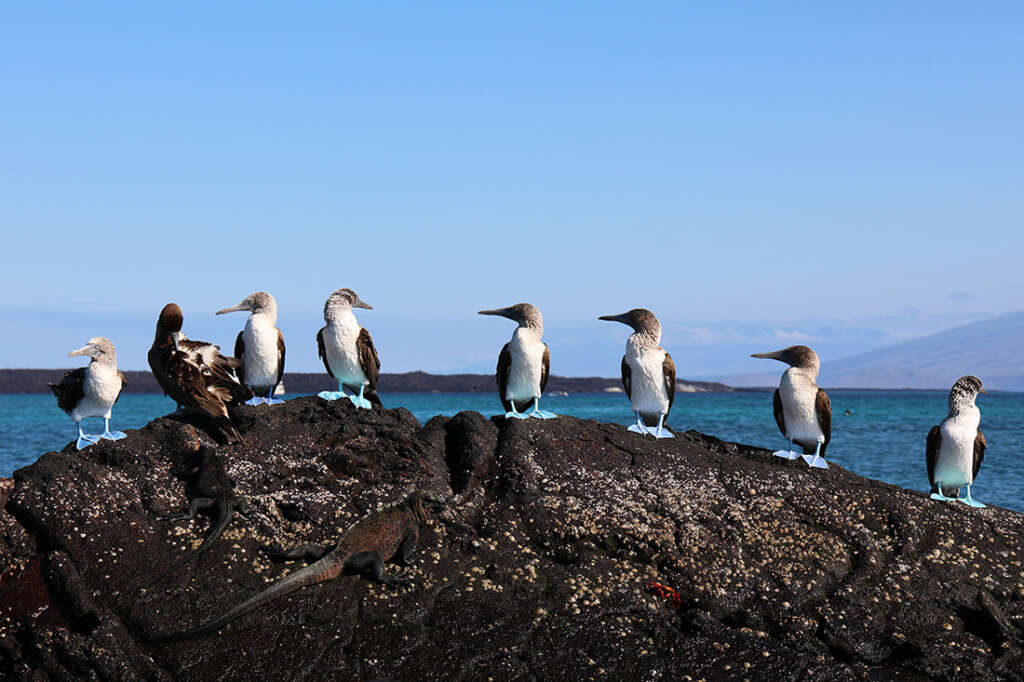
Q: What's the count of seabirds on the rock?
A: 8